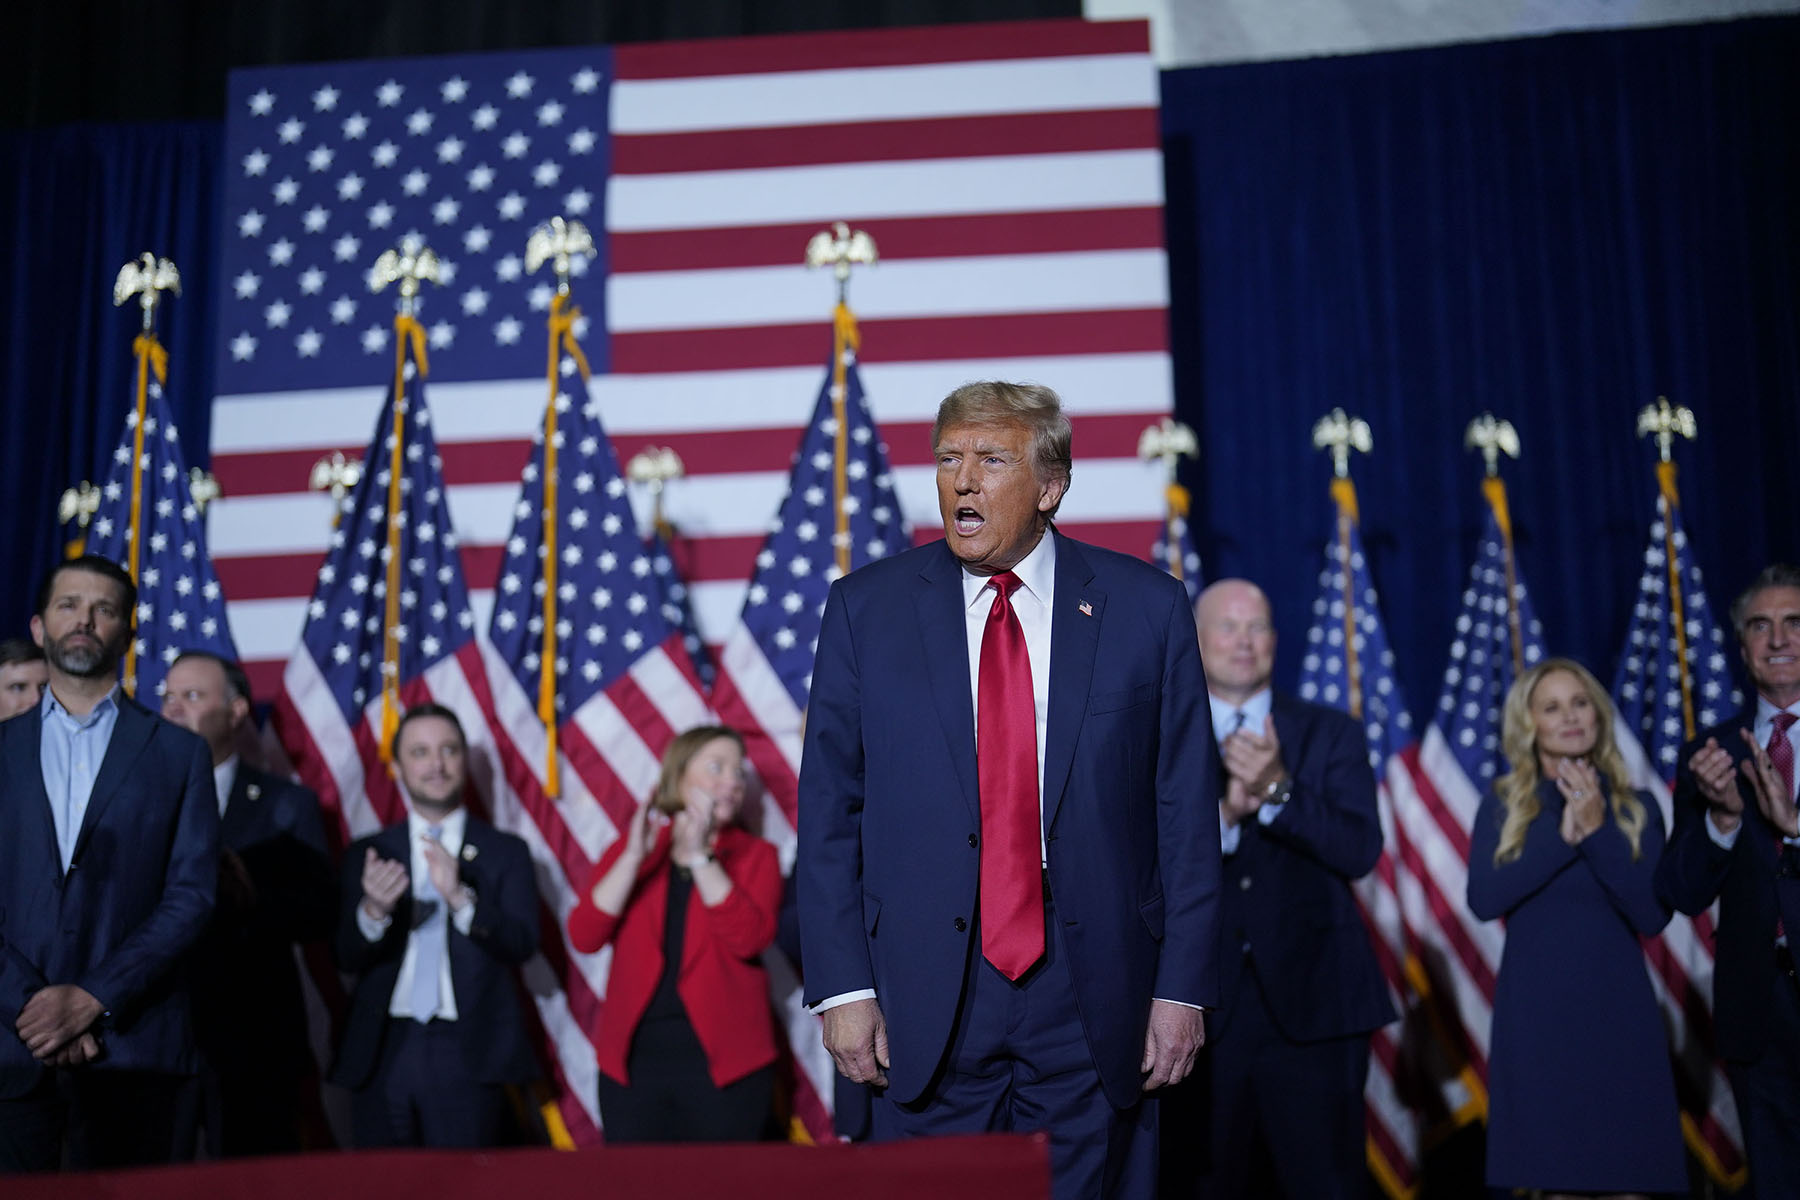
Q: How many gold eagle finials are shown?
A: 12